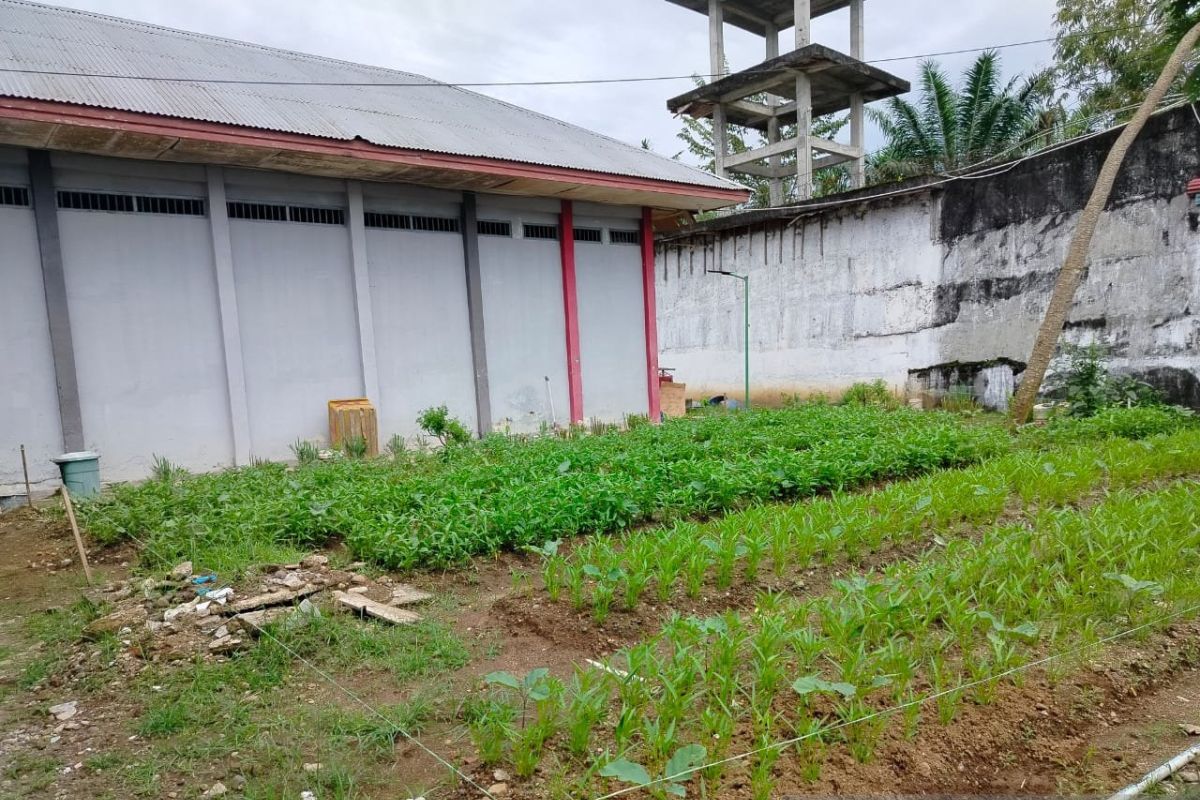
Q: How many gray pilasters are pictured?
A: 4